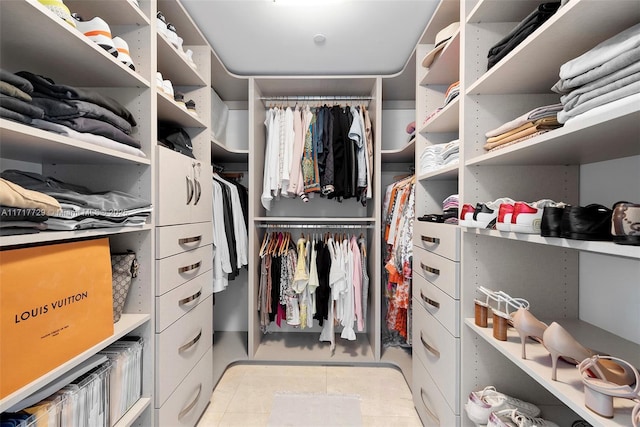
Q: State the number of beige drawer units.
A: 2